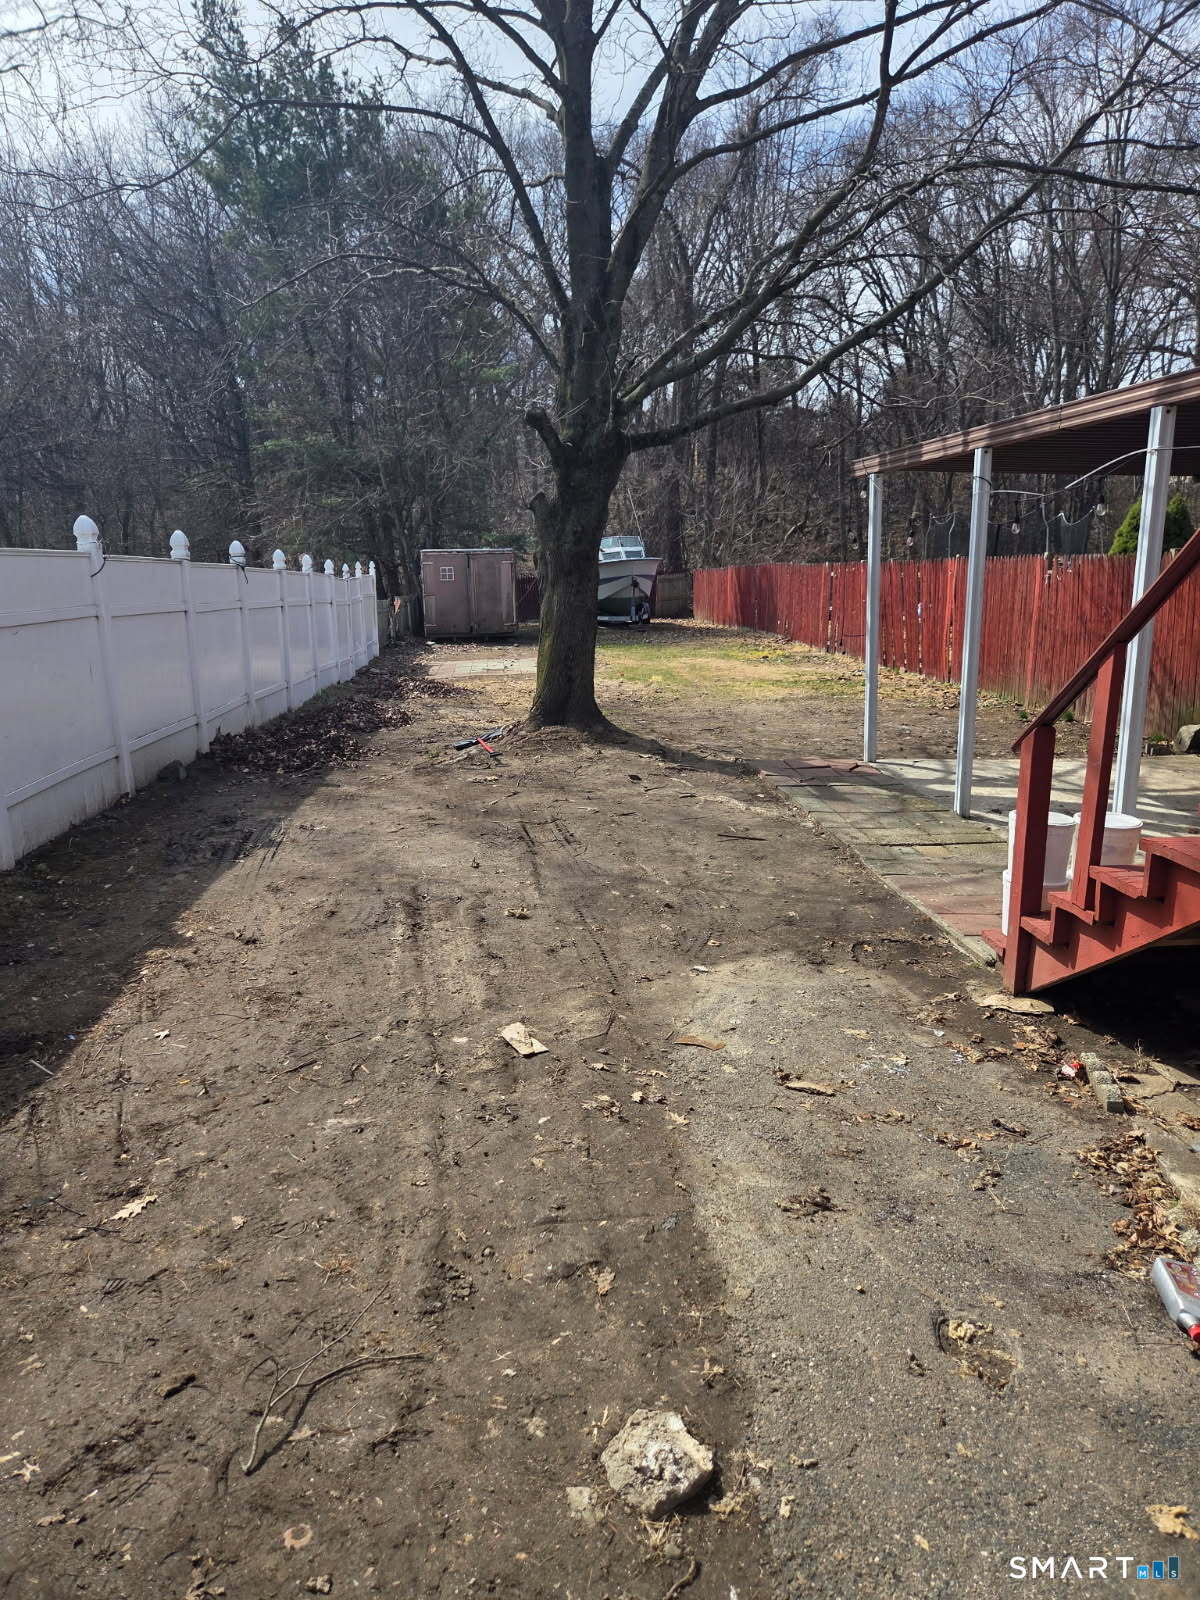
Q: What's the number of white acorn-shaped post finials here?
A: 9